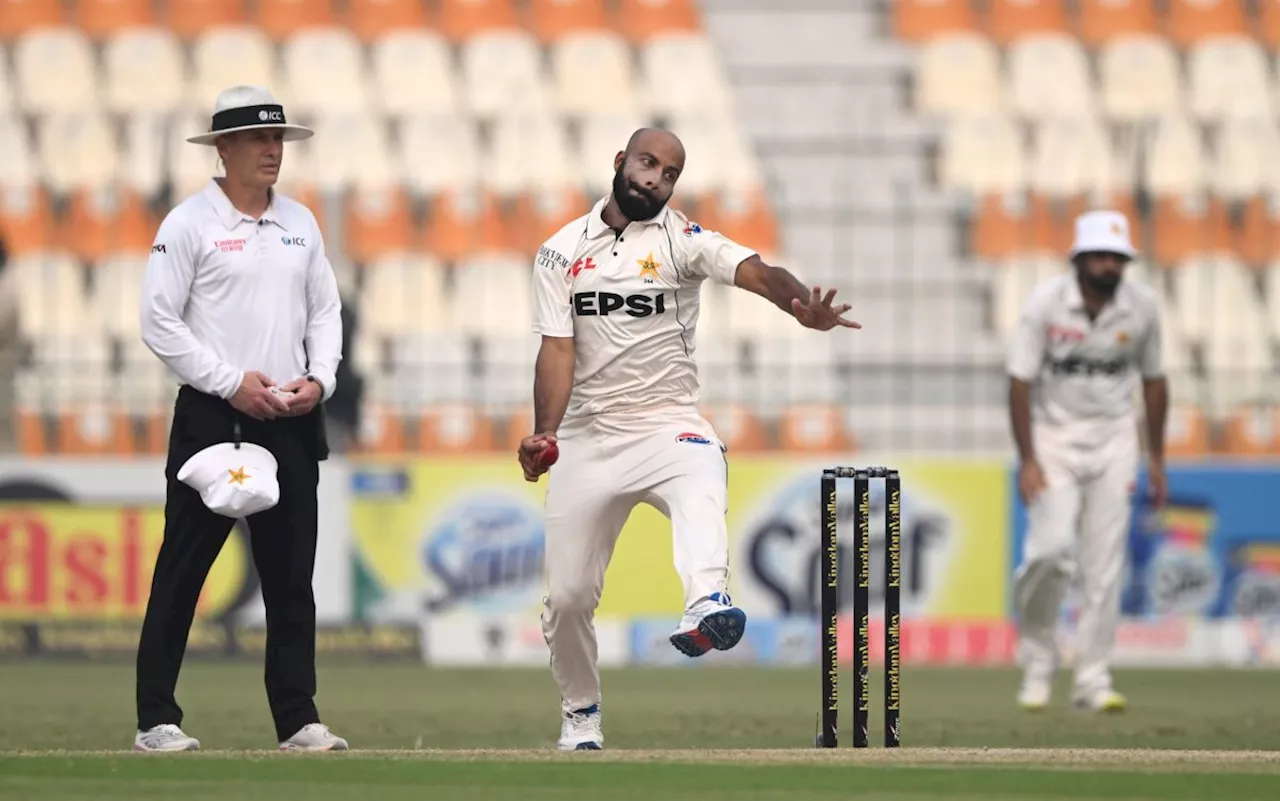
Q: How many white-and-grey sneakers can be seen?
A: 2